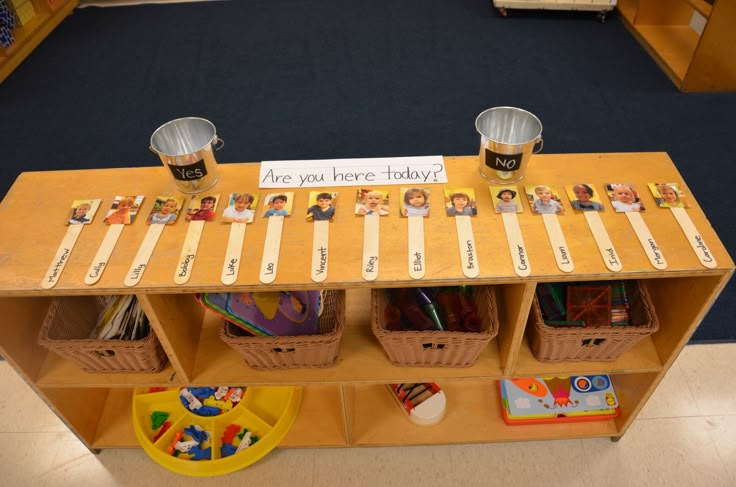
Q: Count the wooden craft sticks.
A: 15